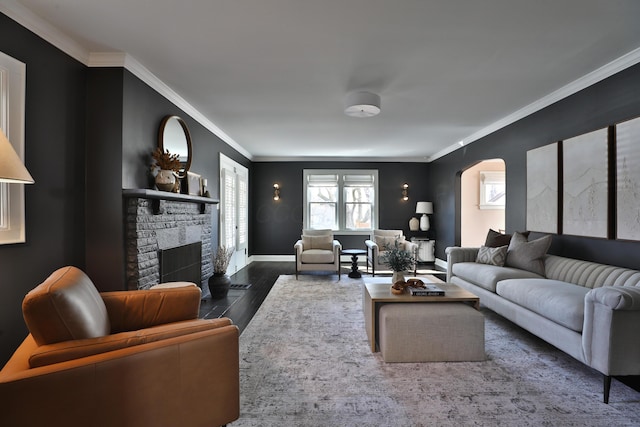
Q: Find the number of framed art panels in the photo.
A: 3